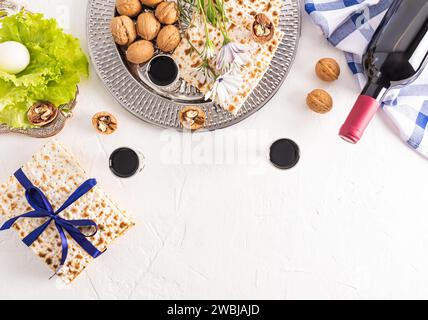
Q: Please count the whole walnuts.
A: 9